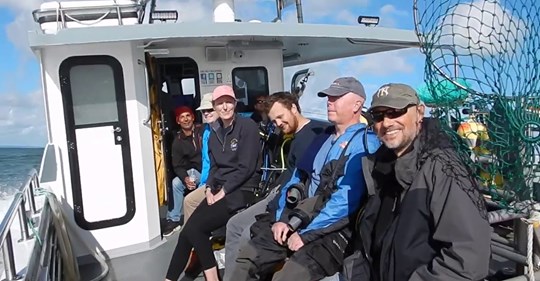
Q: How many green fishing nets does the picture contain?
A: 1